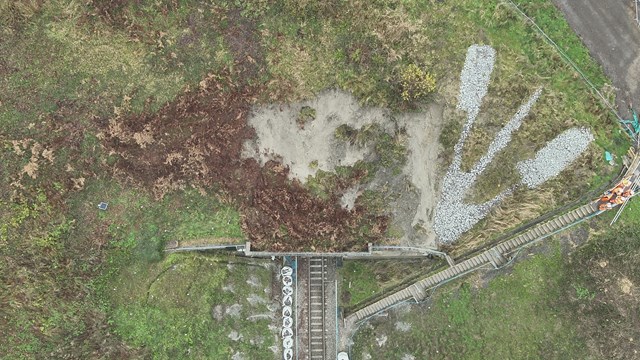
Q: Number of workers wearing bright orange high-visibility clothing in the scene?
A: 6